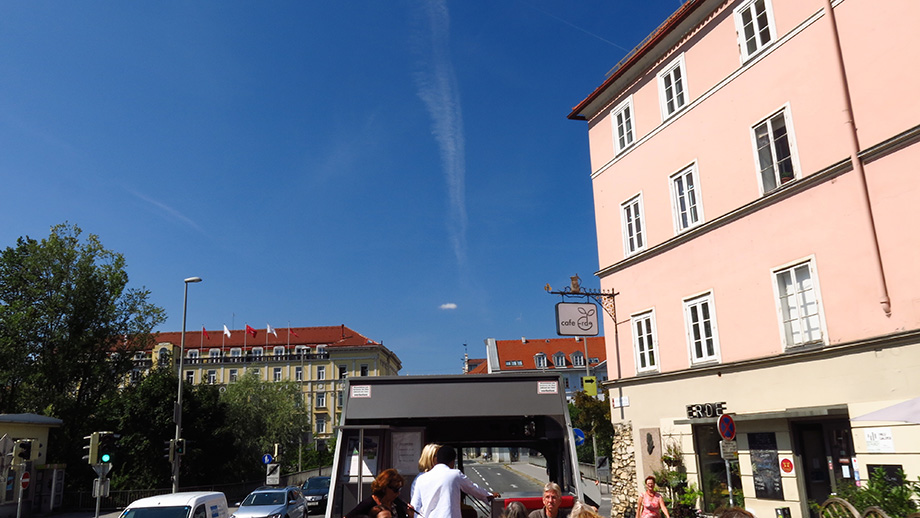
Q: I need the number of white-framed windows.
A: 9